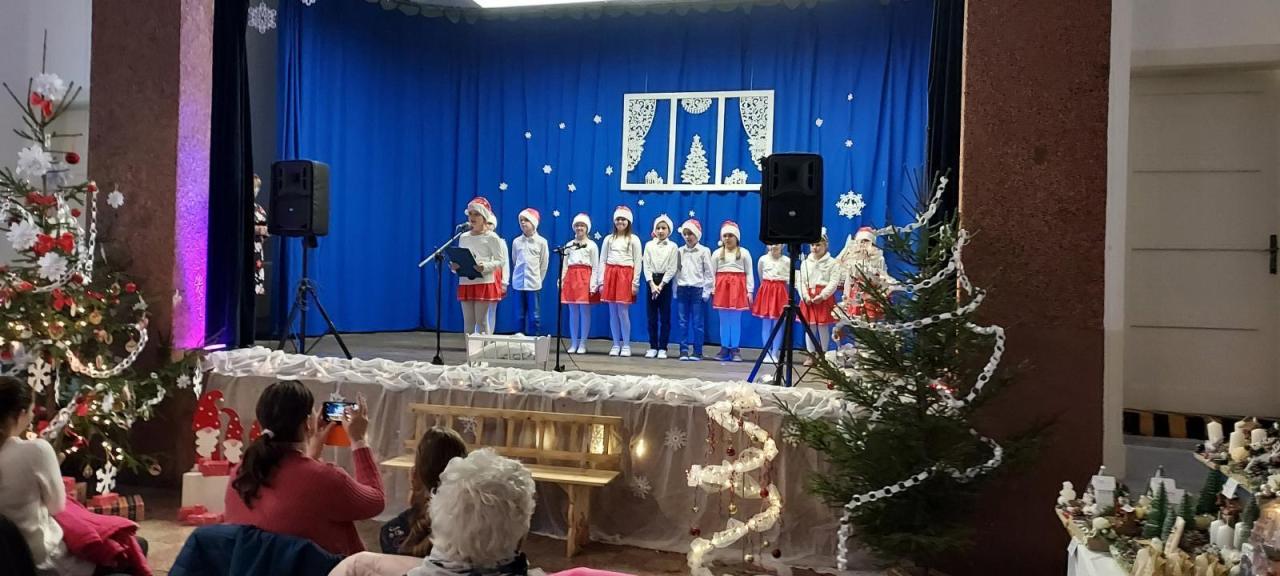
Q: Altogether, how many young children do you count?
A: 11